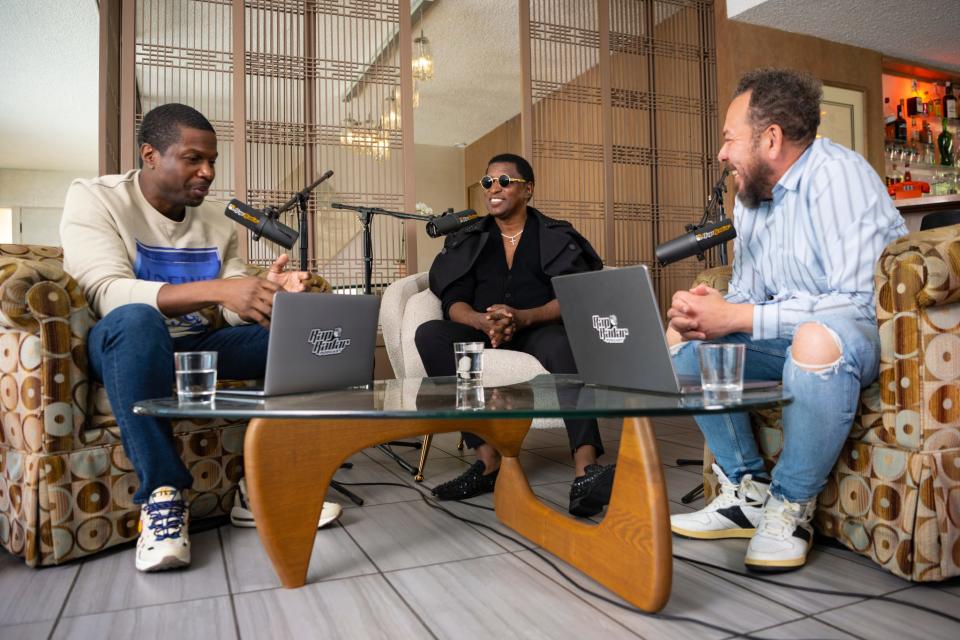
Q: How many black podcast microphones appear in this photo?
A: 3